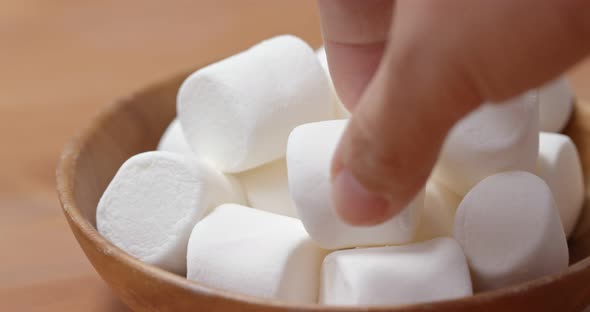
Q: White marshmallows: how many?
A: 13